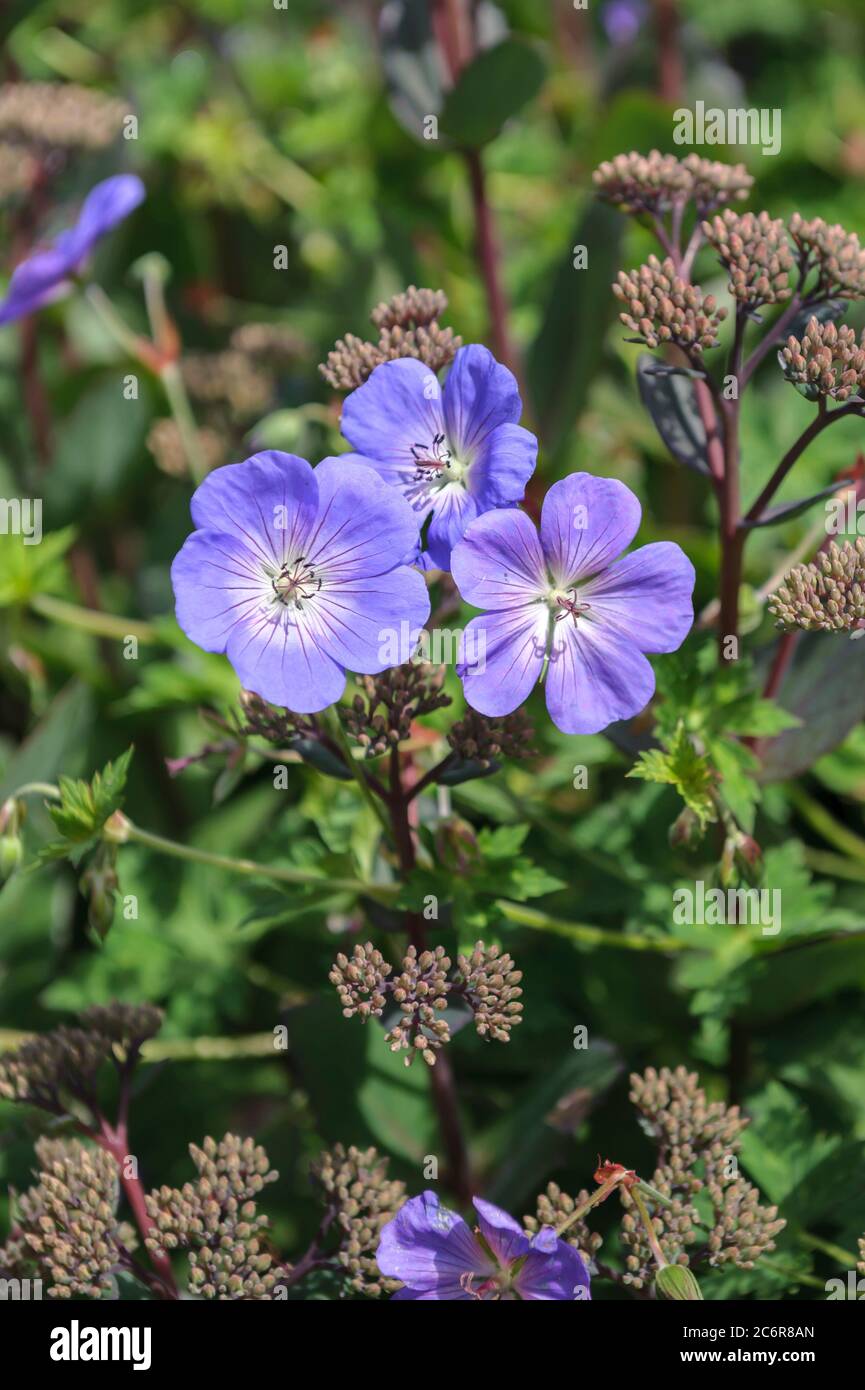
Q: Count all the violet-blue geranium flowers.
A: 5